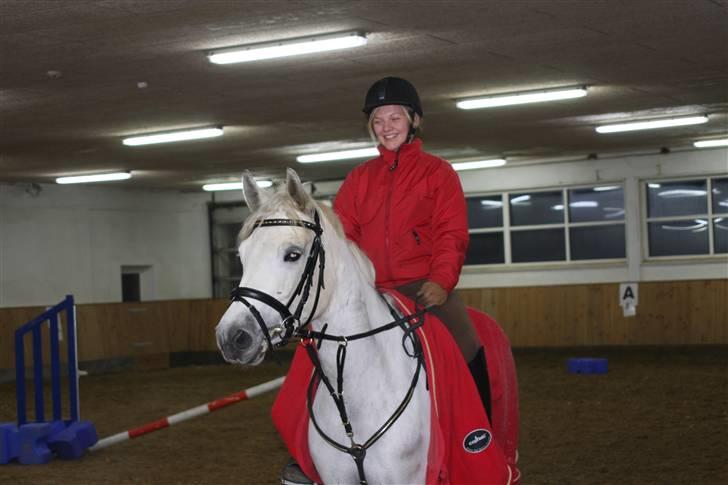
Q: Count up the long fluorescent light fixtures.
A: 9